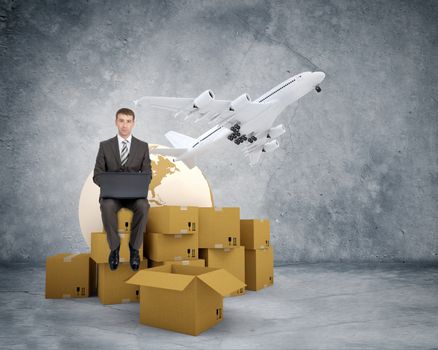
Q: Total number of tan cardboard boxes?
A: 12